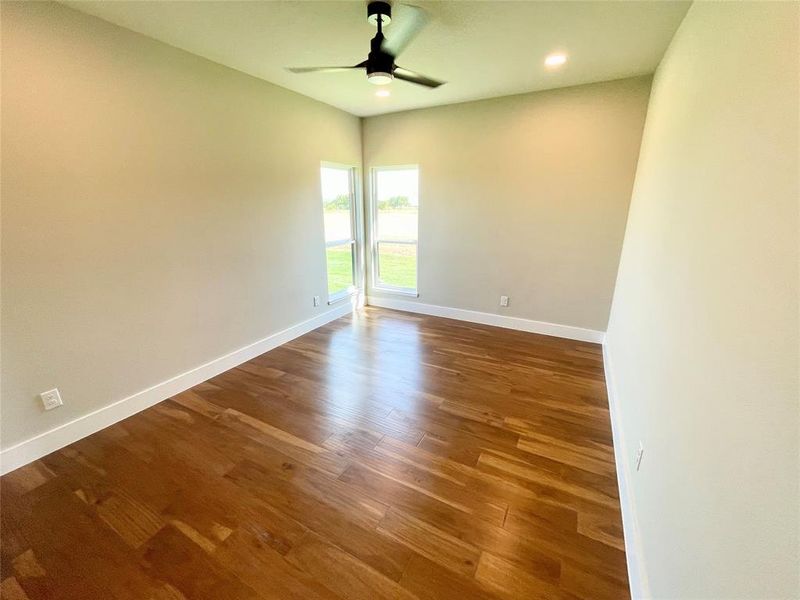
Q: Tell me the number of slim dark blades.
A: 3